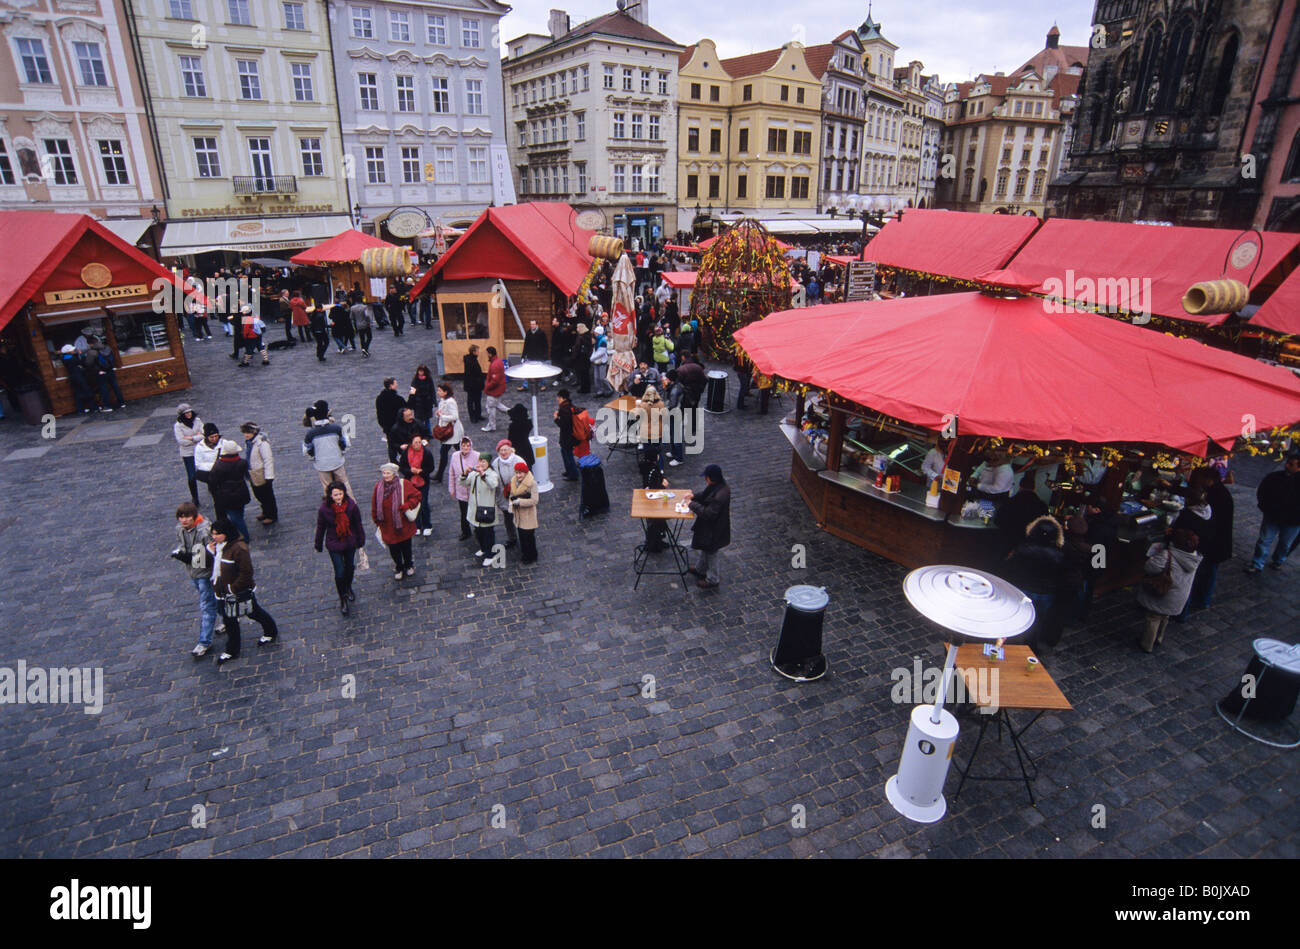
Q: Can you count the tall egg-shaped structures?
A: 1